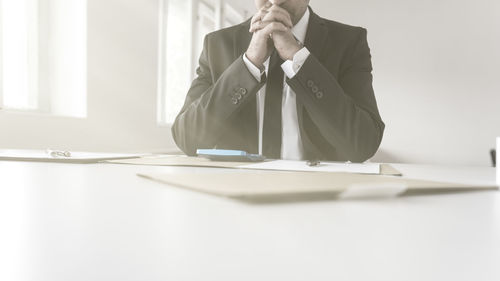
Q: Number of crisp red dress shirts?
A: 0